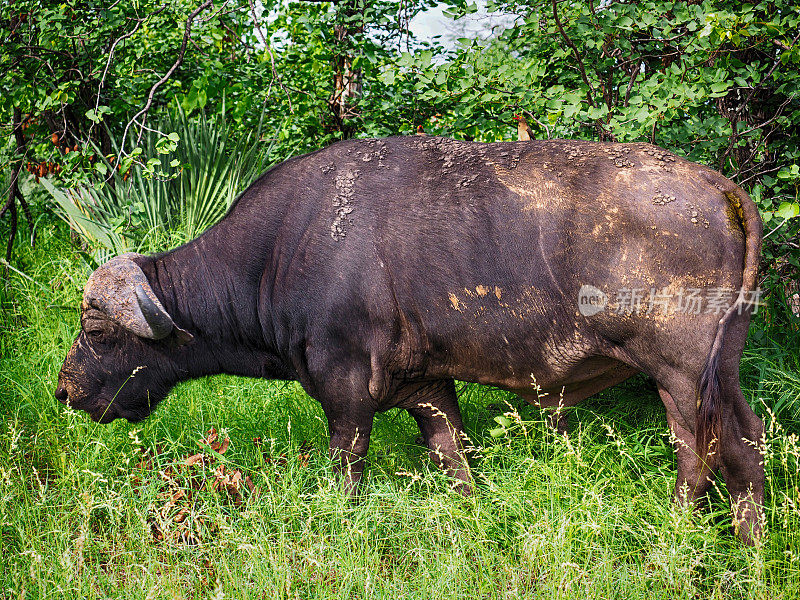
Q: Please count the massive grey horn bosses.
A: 1